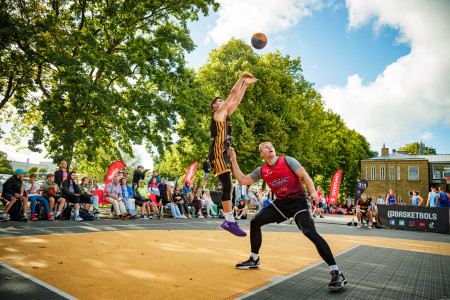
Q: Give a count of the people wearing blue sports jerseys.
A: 4